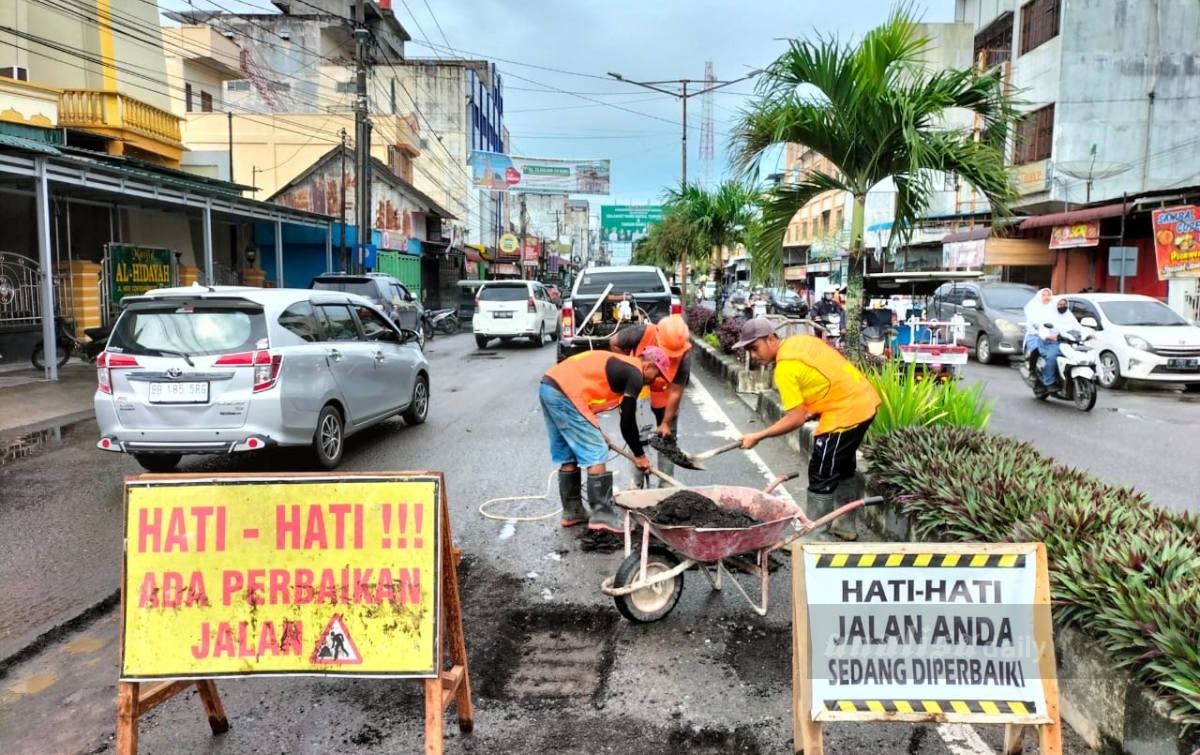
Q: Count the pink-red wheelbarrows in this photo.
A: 1